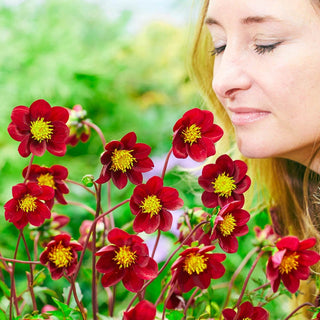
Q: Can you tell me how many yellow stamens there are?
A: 12